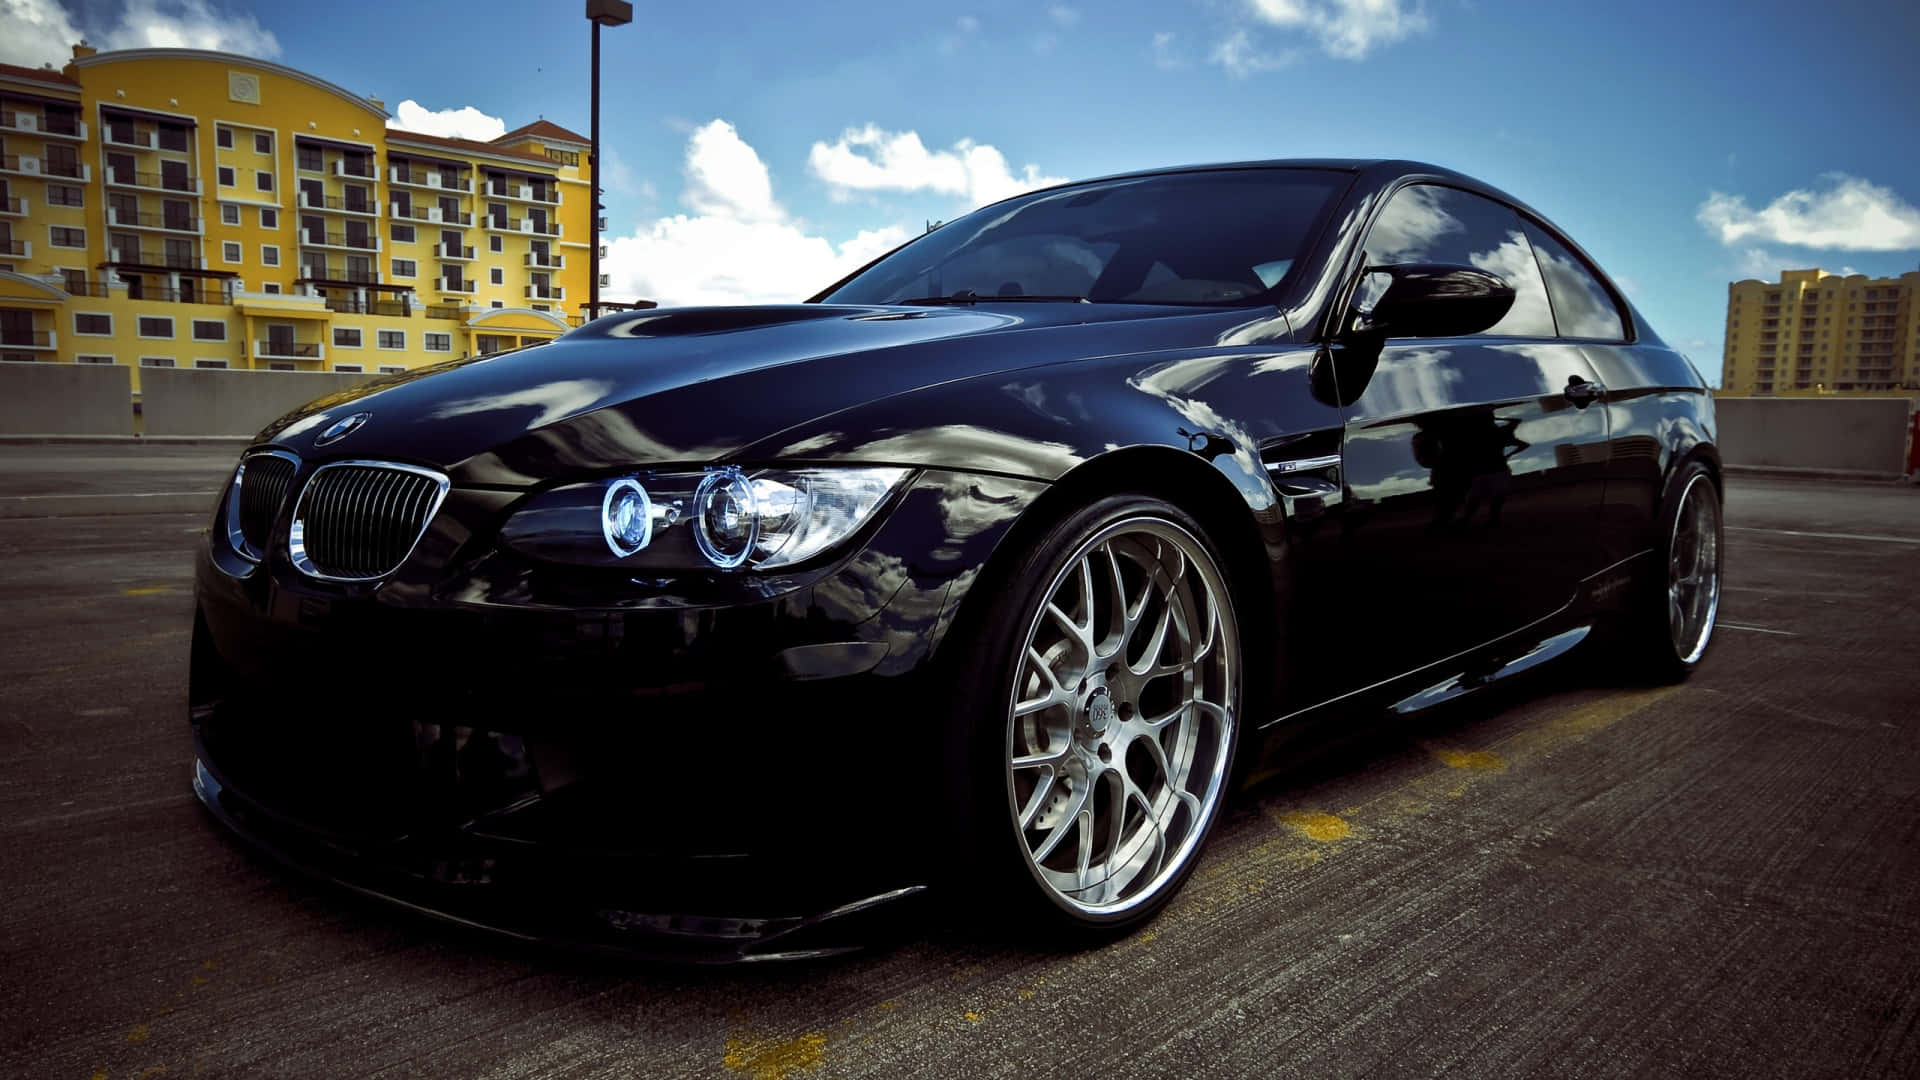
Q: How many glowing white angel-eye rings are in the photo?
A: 2